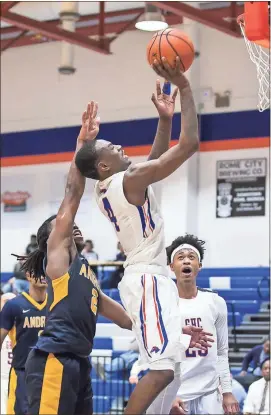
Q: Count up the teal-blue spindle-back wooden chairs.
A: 0